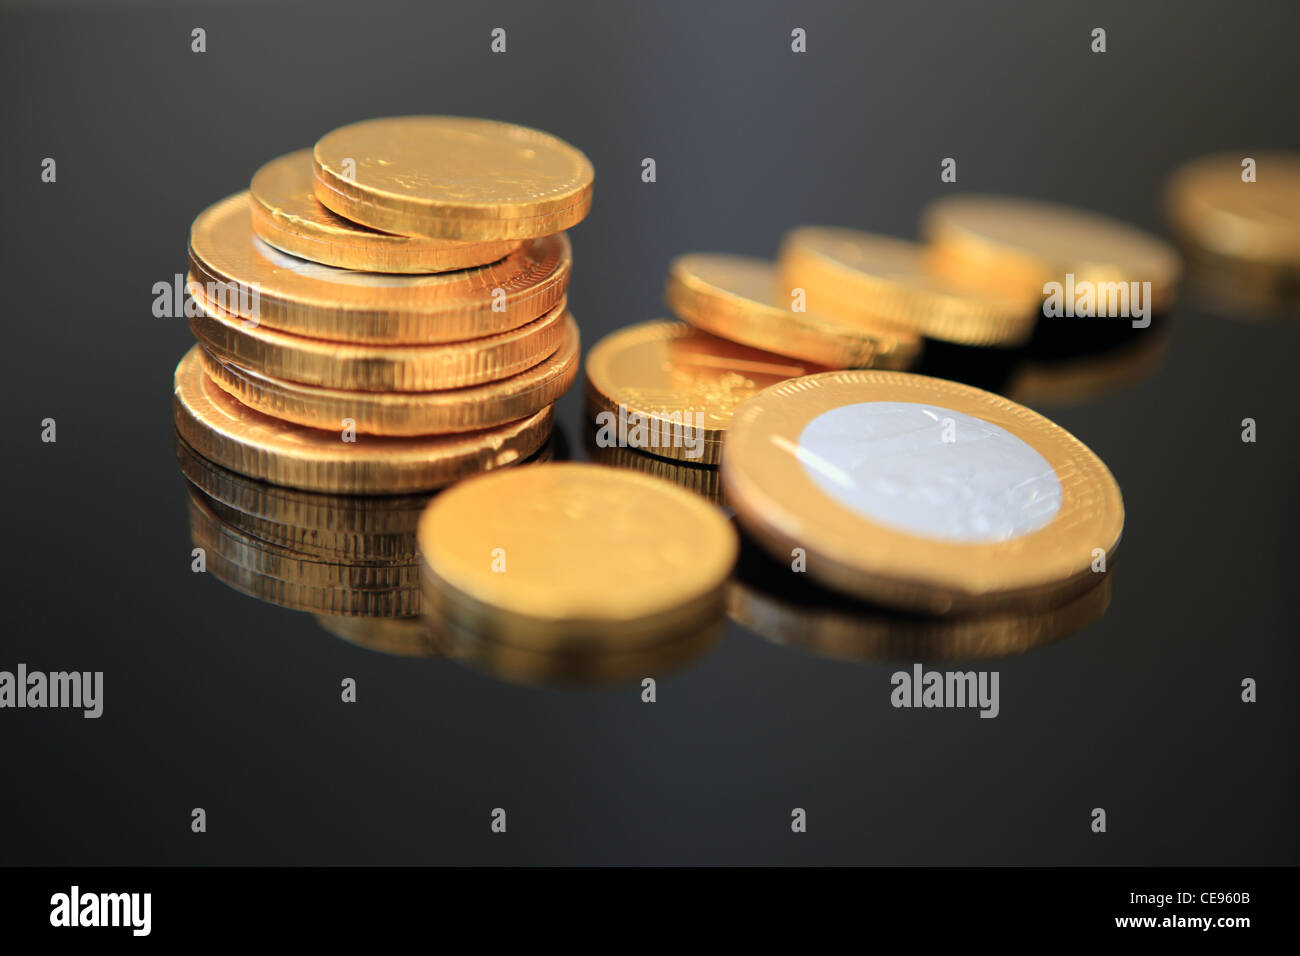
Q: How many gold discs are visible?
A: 13